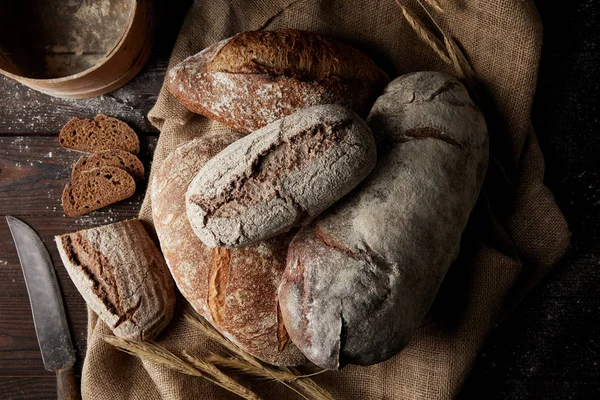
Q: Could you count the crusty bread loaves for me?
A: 5